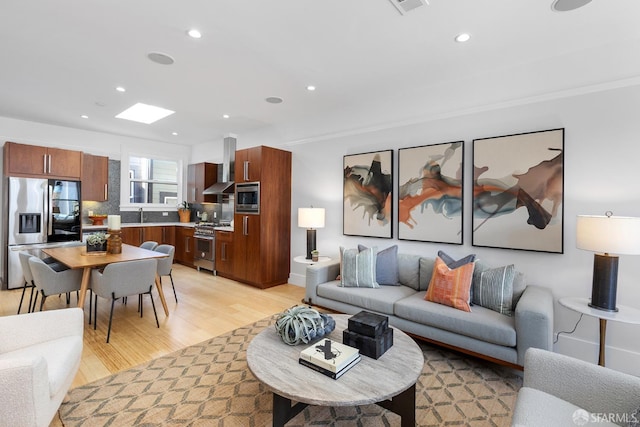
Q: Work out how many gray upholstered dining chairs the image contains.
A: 5